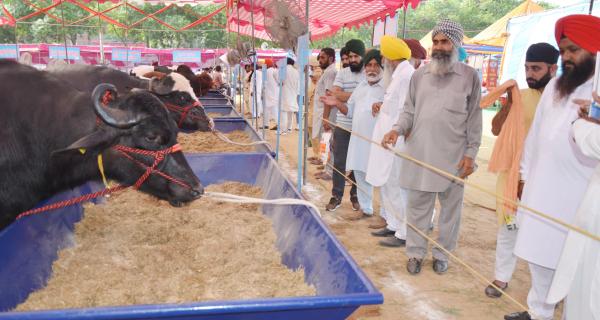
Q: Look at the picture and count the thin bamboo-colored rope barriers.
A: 2